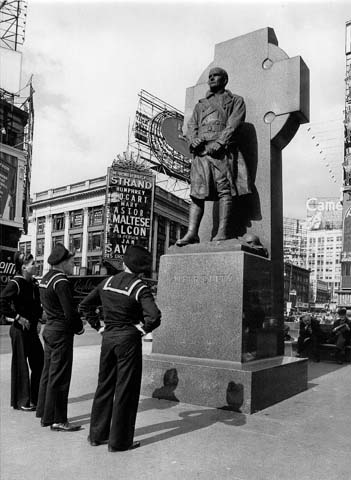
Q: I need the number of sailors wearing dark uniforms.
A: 3